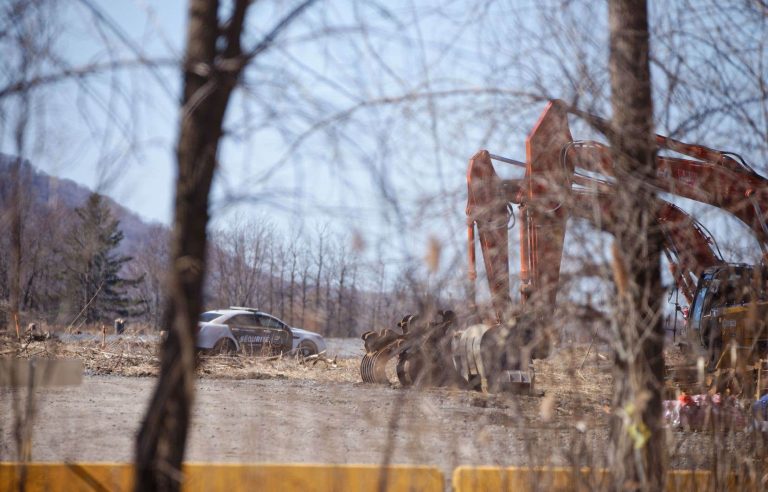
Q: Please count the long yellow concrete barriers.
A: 2